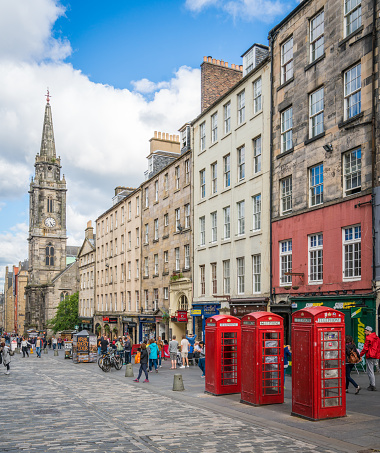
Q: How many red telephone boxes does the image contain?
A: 3